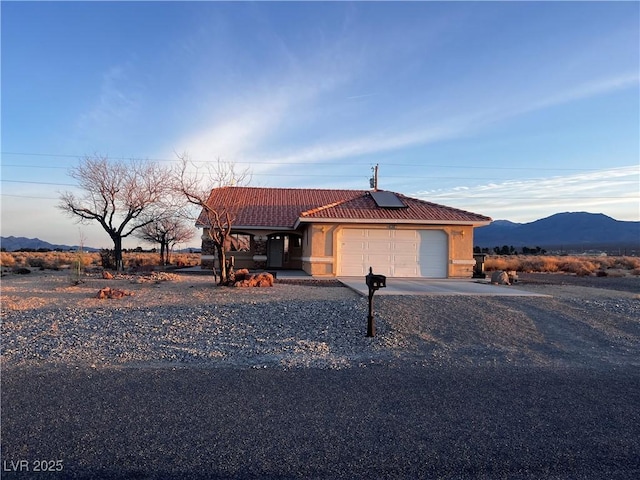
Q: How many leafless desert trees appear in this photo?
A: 3